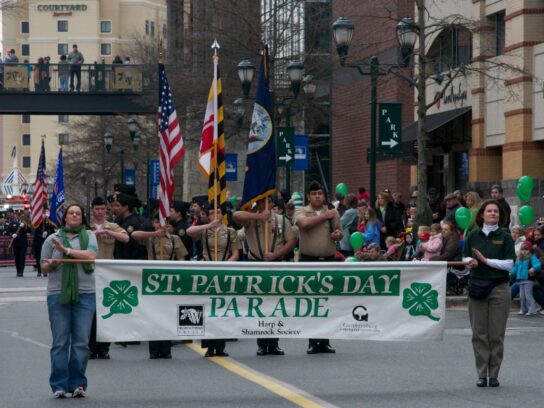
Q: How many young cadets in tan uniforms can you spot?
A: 5